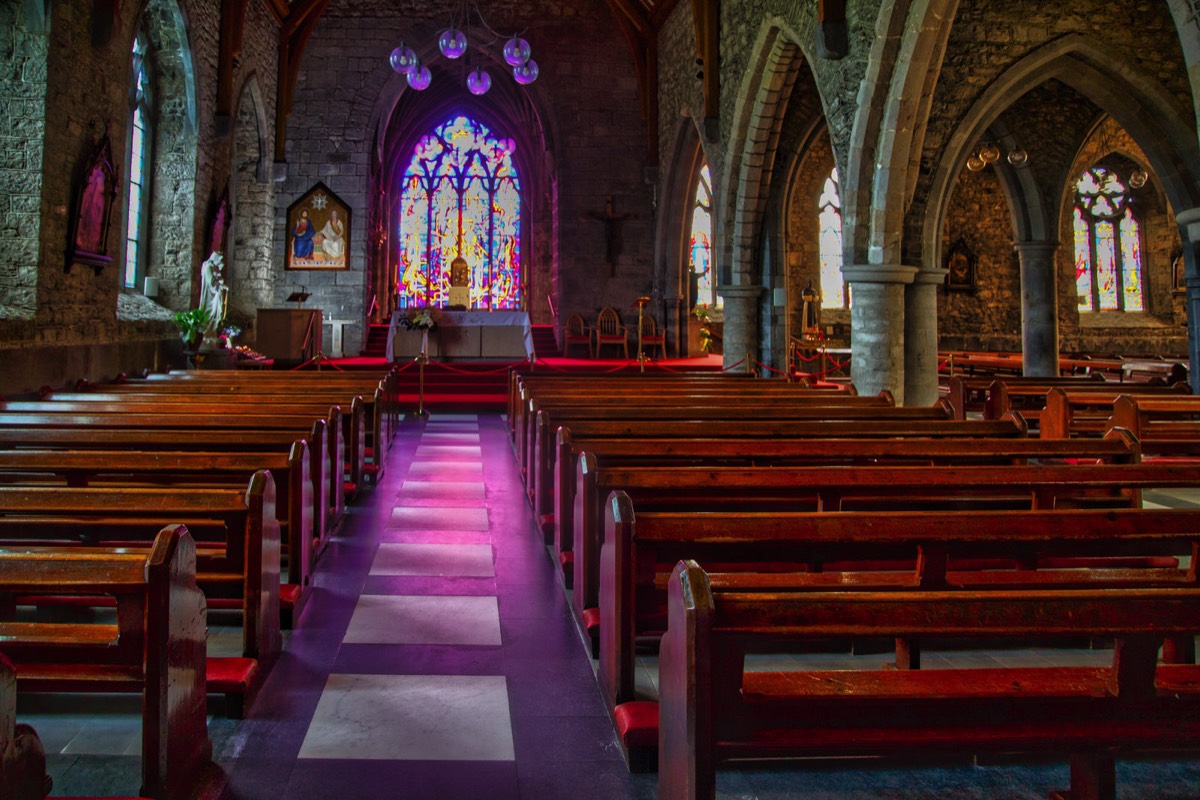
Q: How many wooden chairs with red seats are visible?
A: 3